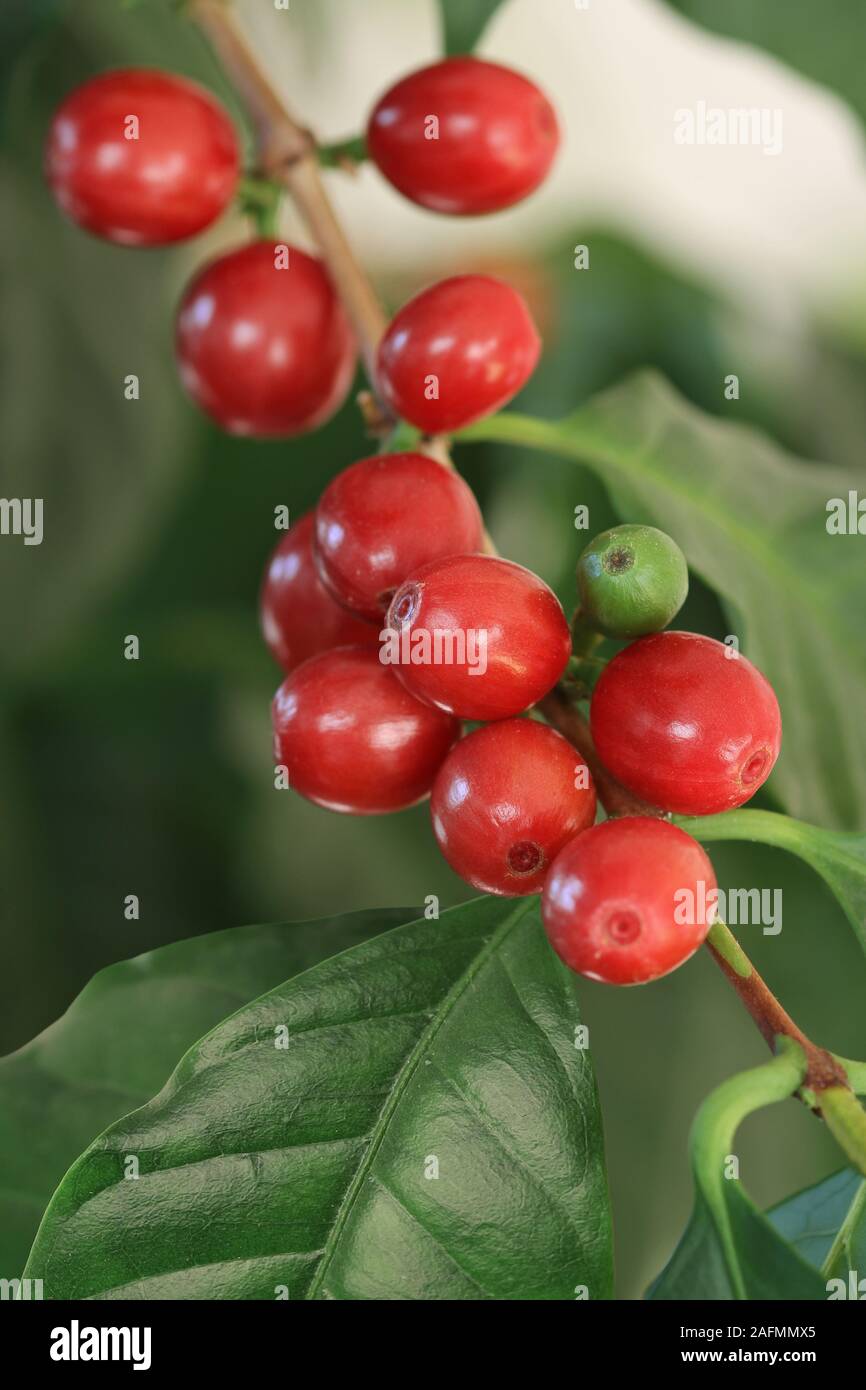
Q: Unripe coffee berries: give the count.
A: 1